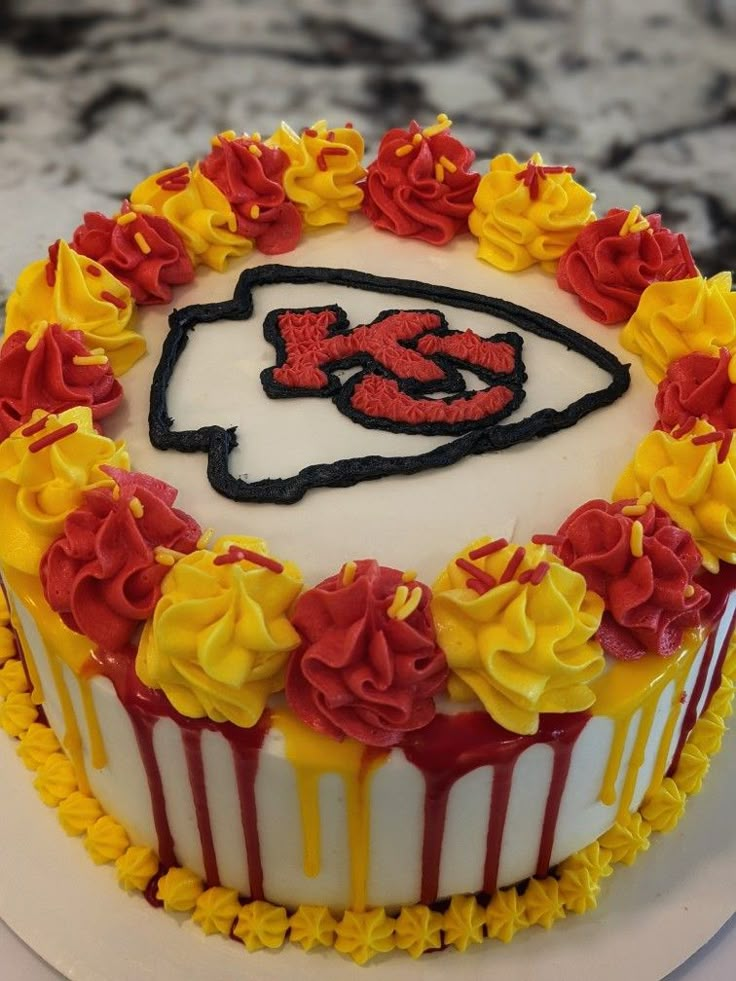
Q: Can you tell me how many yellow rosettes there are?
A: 9